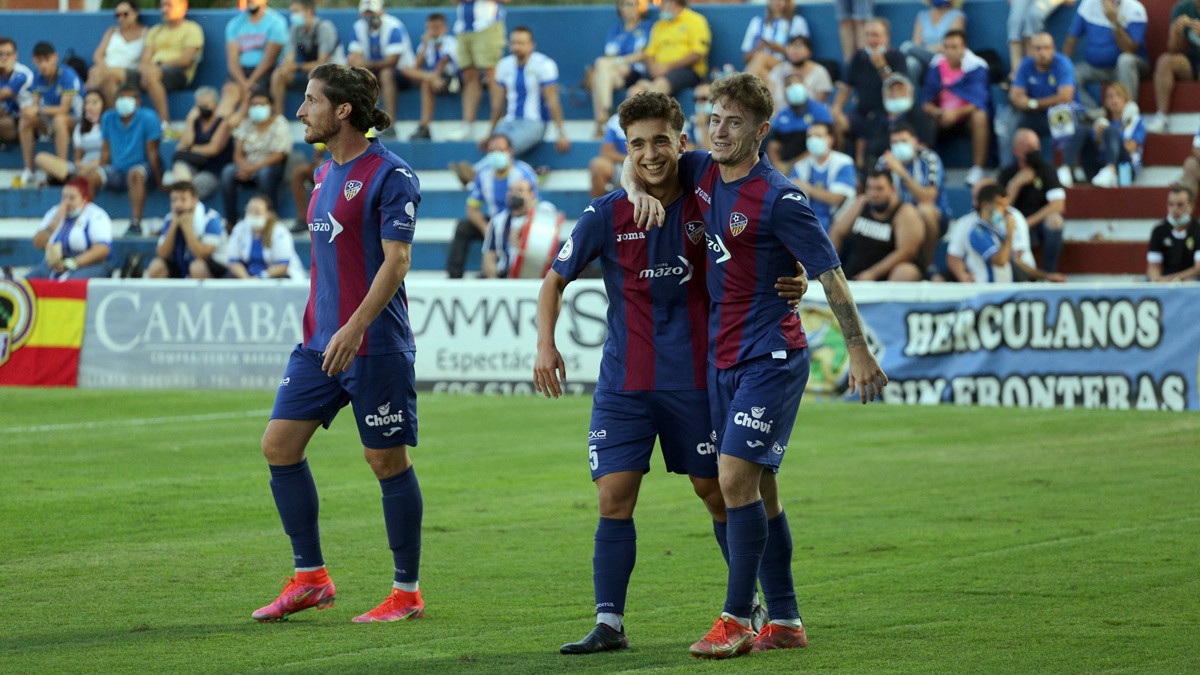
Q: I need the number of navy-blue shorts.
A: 3